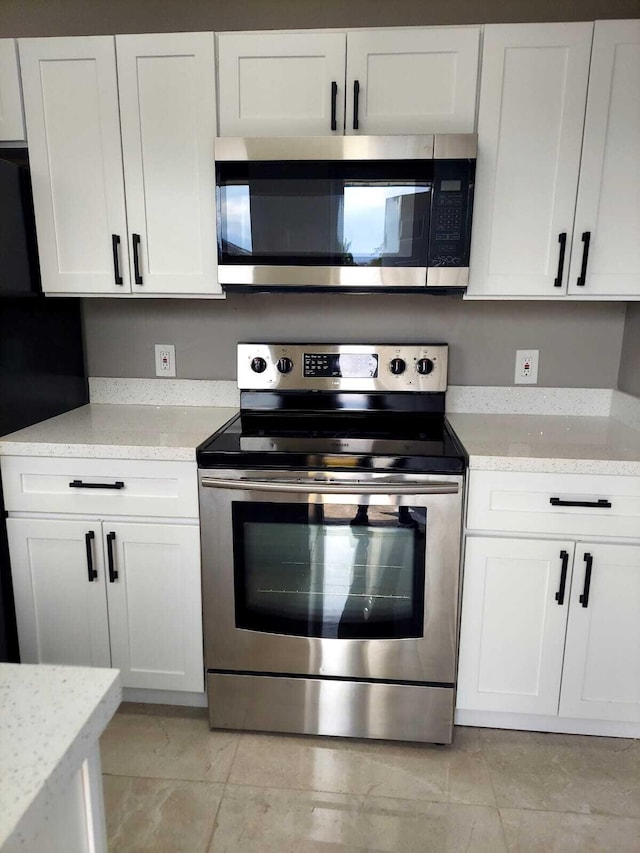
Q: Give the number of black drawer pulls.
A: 2